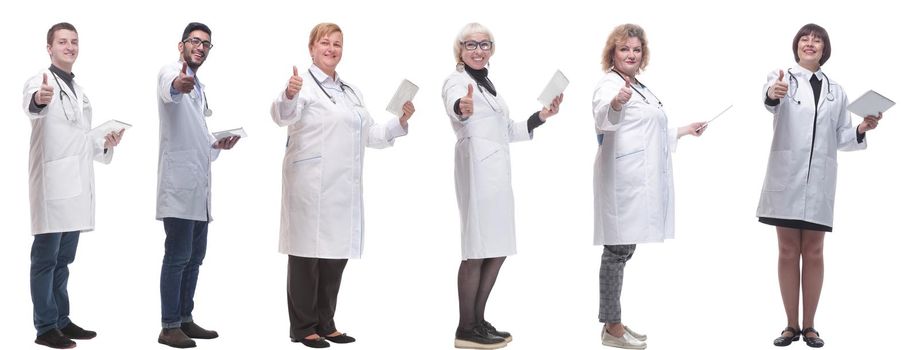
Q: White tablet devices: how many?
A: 6